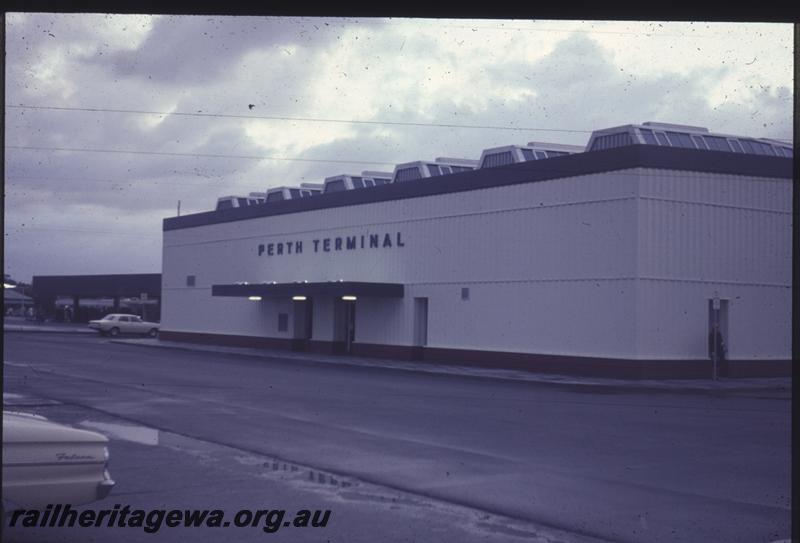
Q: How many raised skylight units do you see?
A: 6